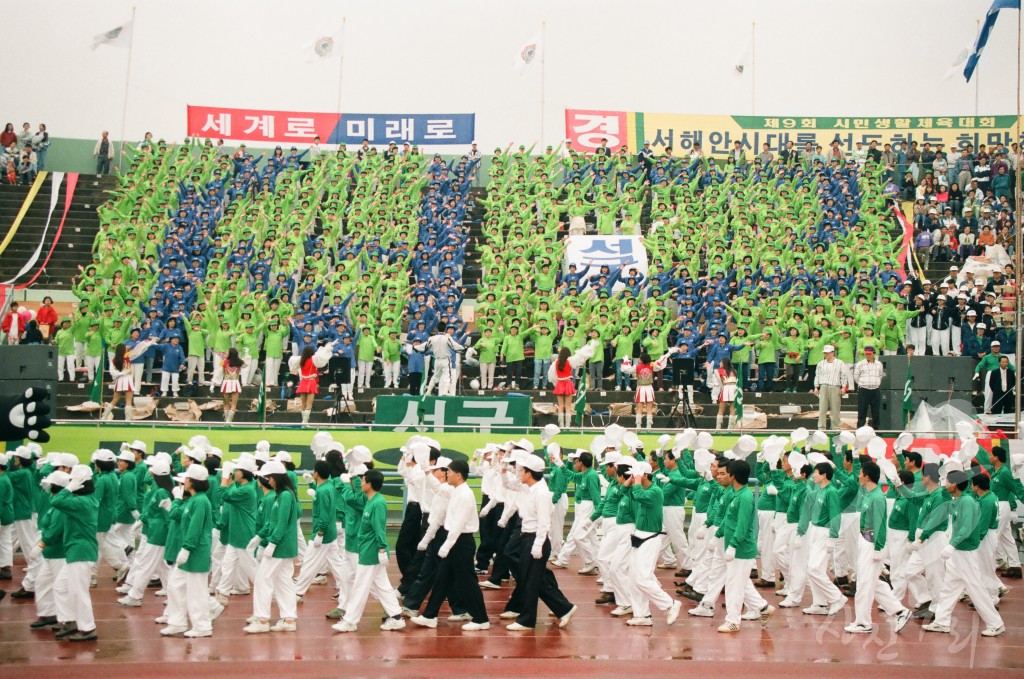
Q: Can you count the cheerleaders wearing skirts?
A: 6